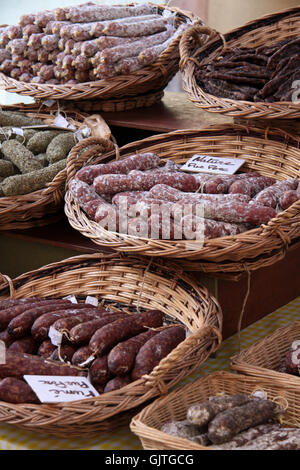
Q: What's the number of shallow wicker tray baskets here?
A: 7